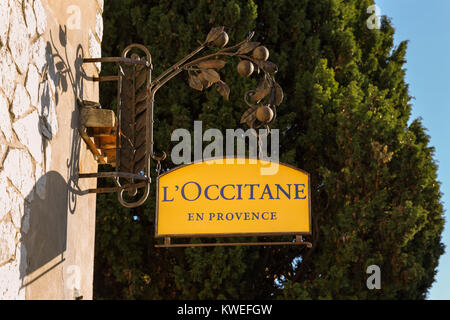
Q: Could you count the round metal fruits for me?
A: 4